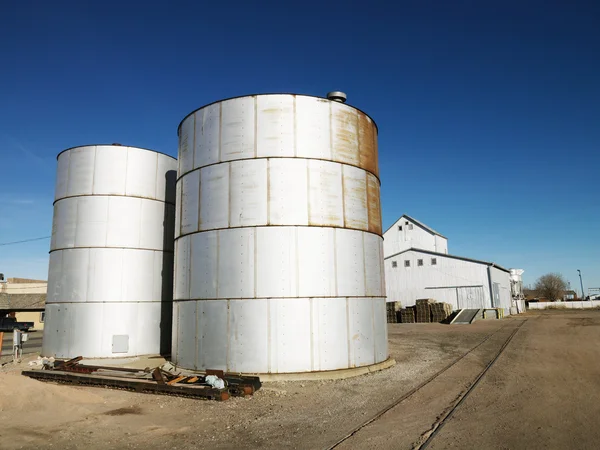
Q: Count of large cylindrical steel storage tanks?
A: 2